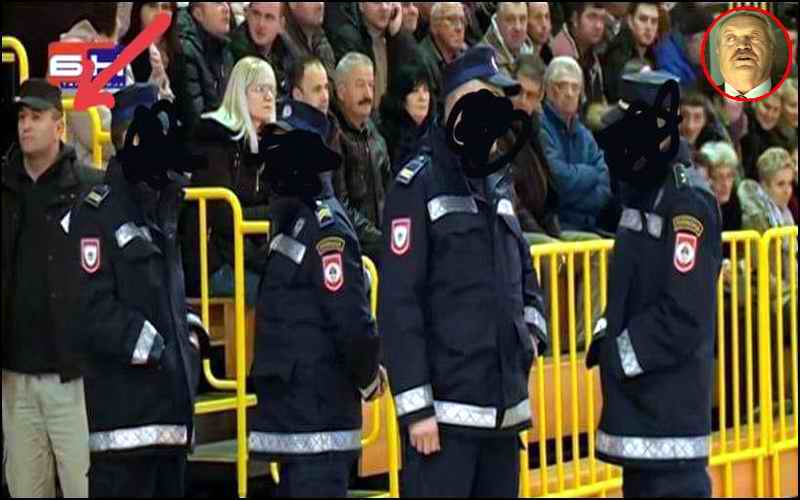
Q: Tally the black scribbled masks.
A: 4